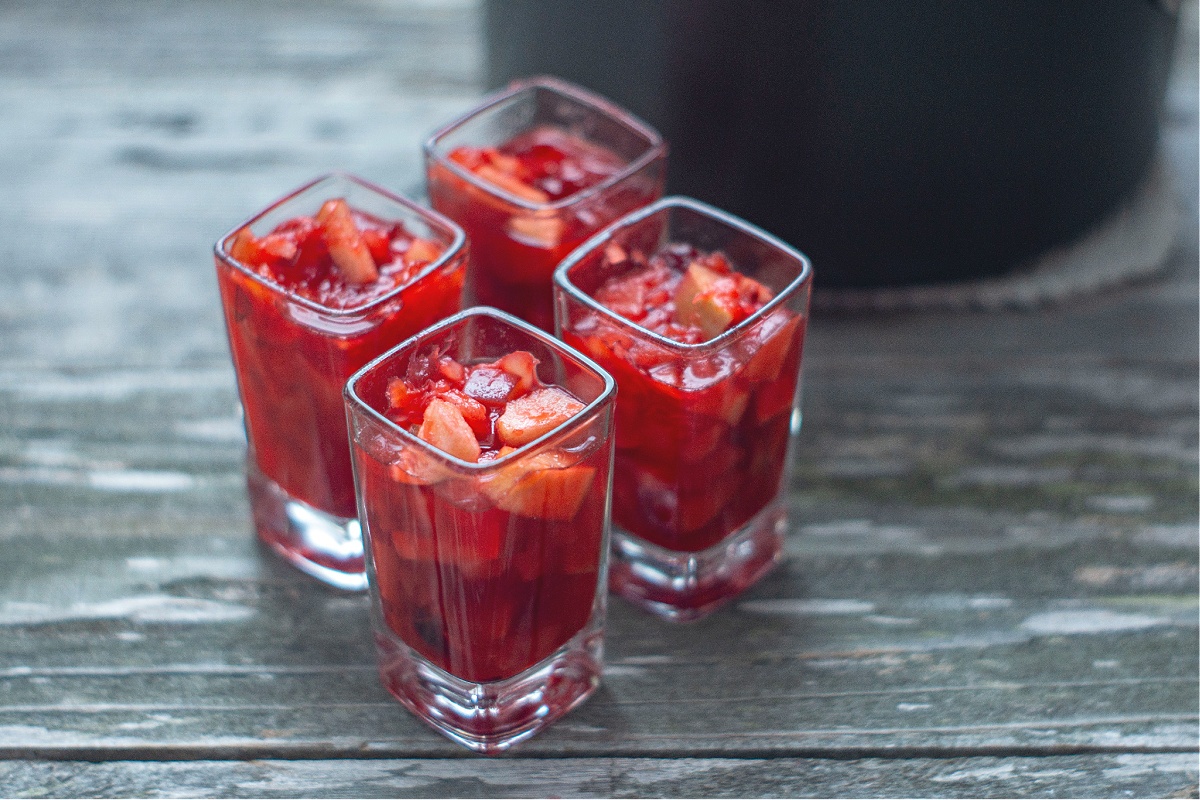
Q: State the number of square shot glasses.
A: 4